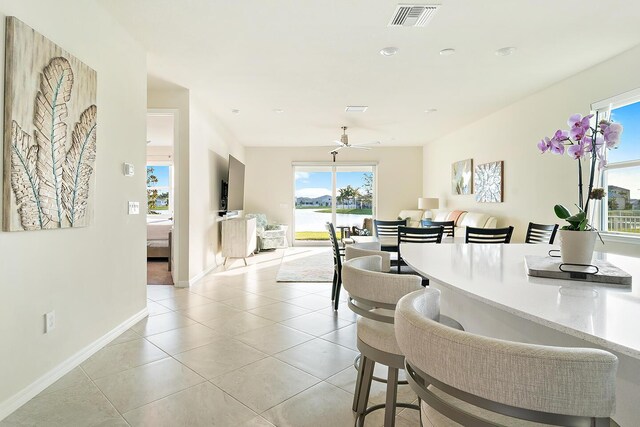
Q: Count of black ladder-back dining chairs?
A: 6